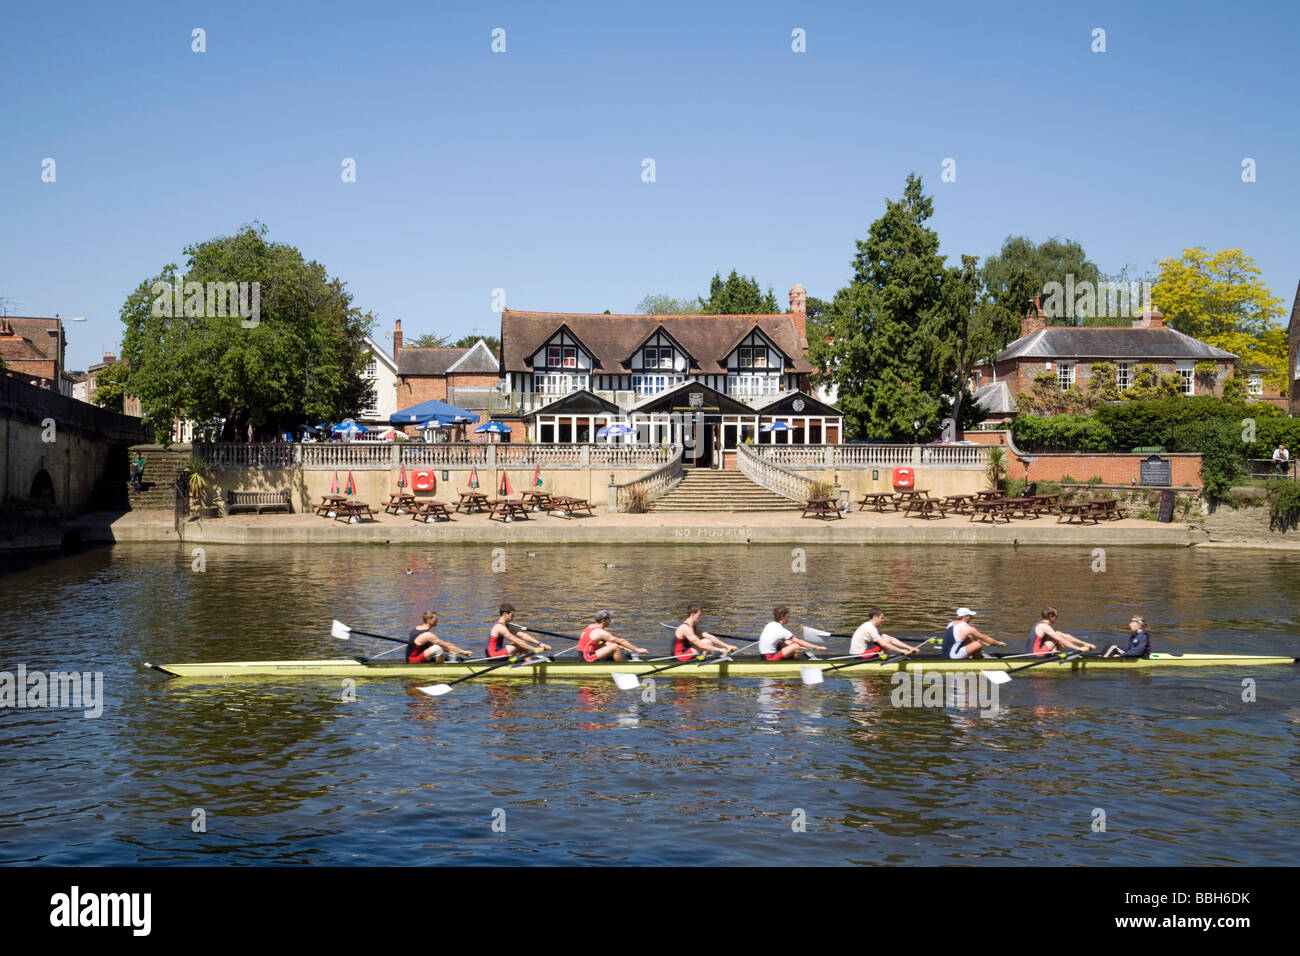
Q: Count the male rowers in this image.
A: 8